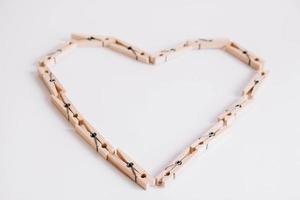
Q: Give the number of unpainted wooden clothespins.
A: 14